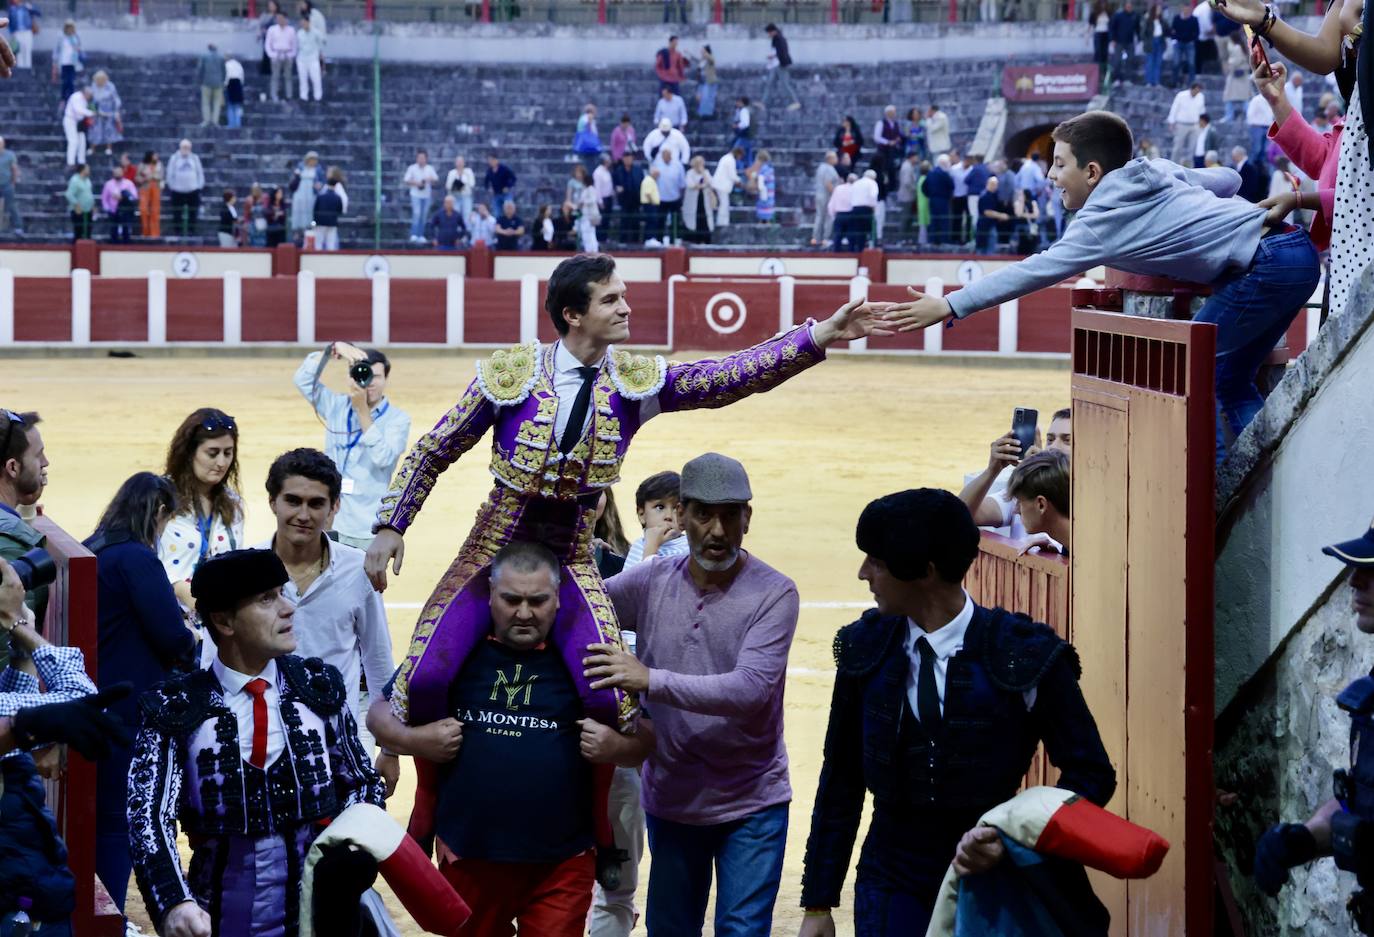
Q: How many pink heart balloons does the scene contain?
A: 0